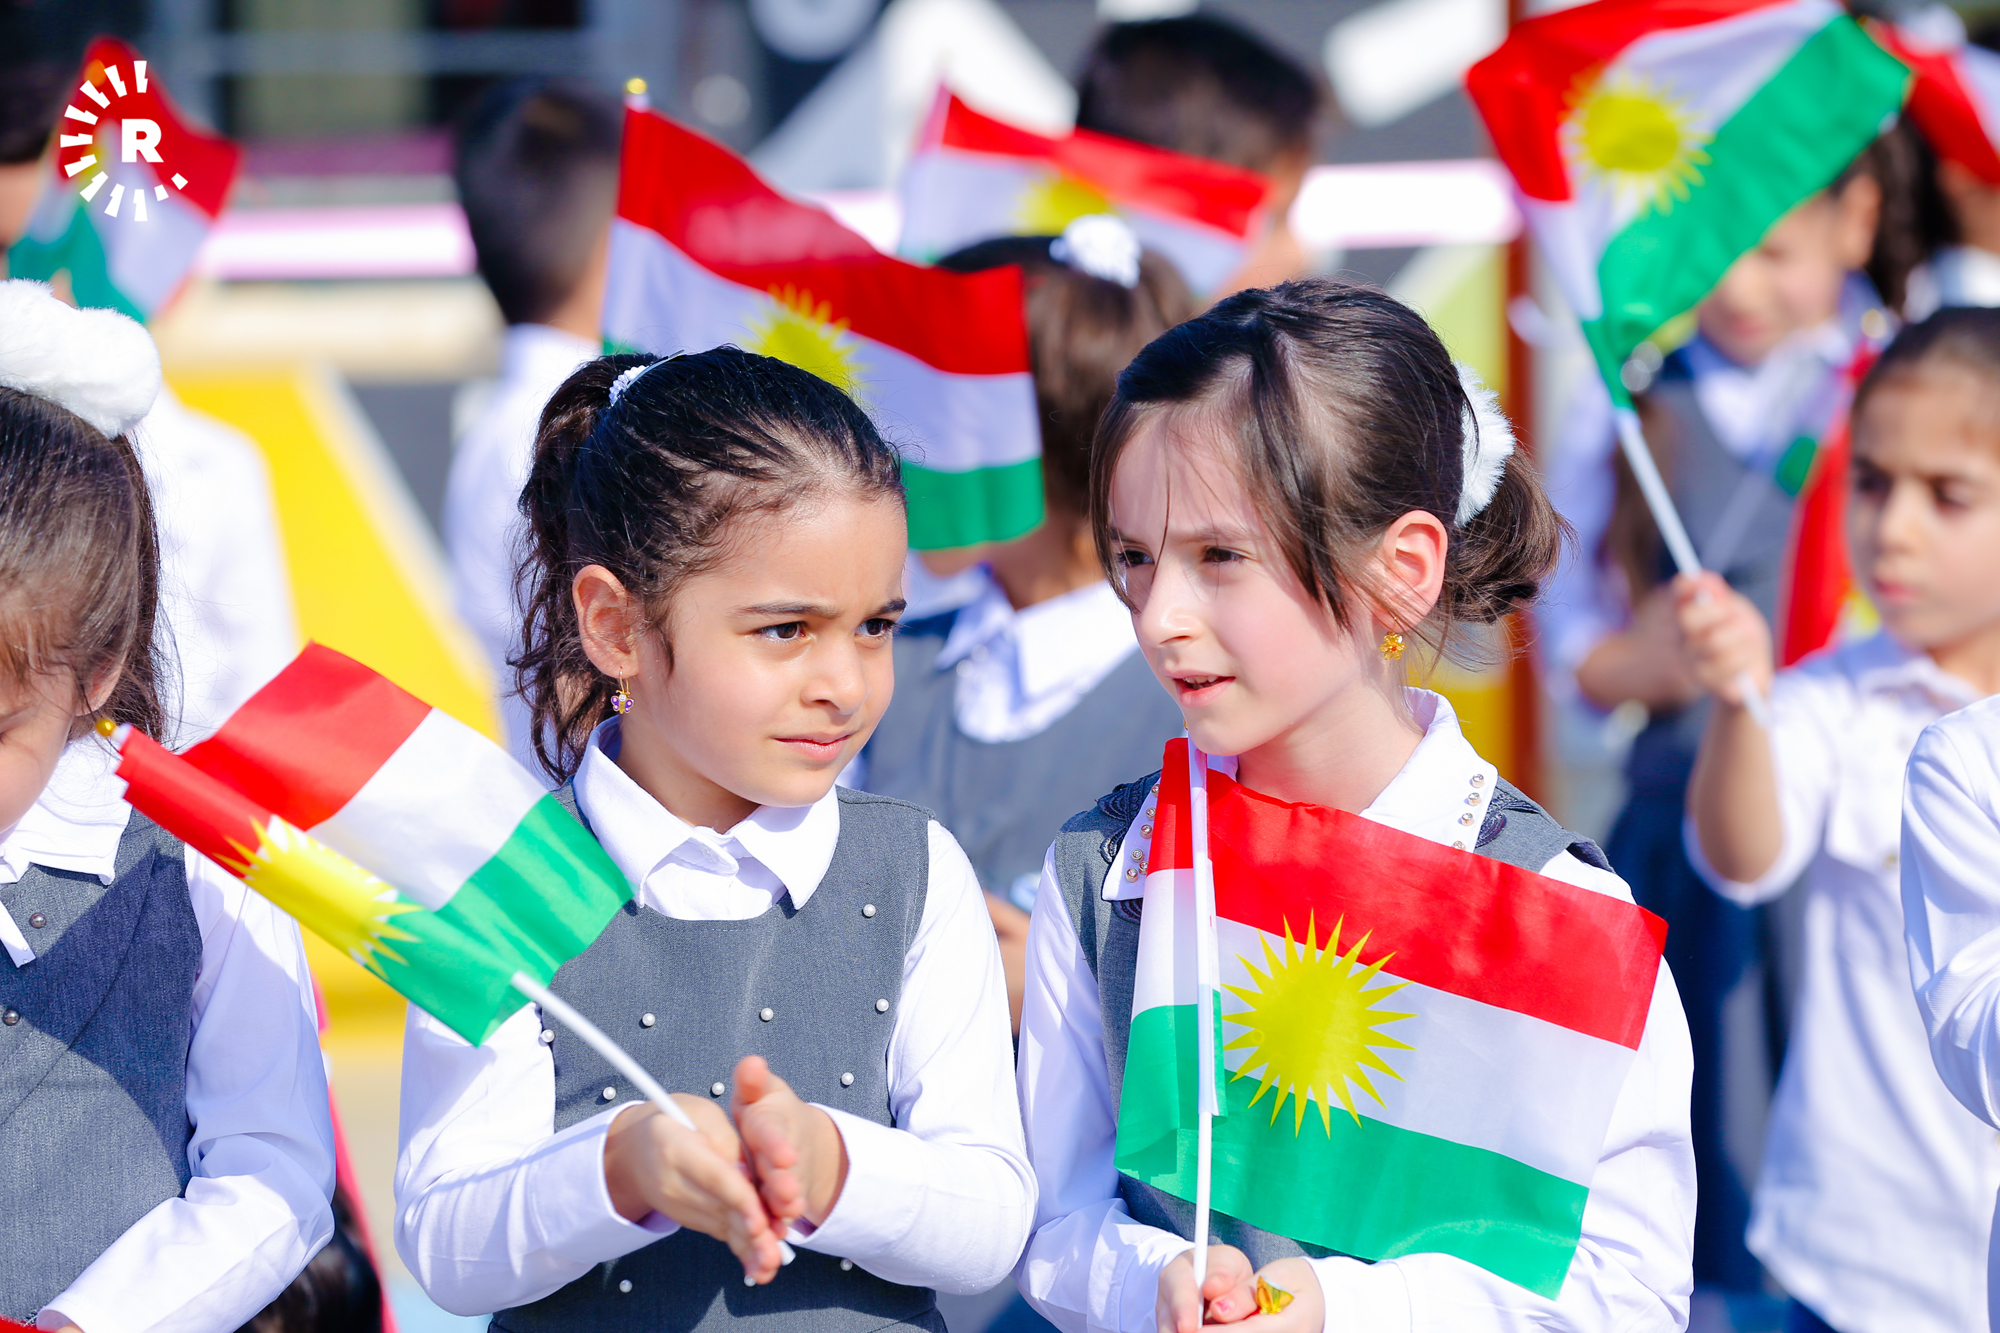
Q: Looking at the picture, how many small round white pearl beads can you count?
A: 11